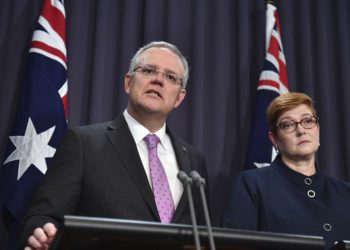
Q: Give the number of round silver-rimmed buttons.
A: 3